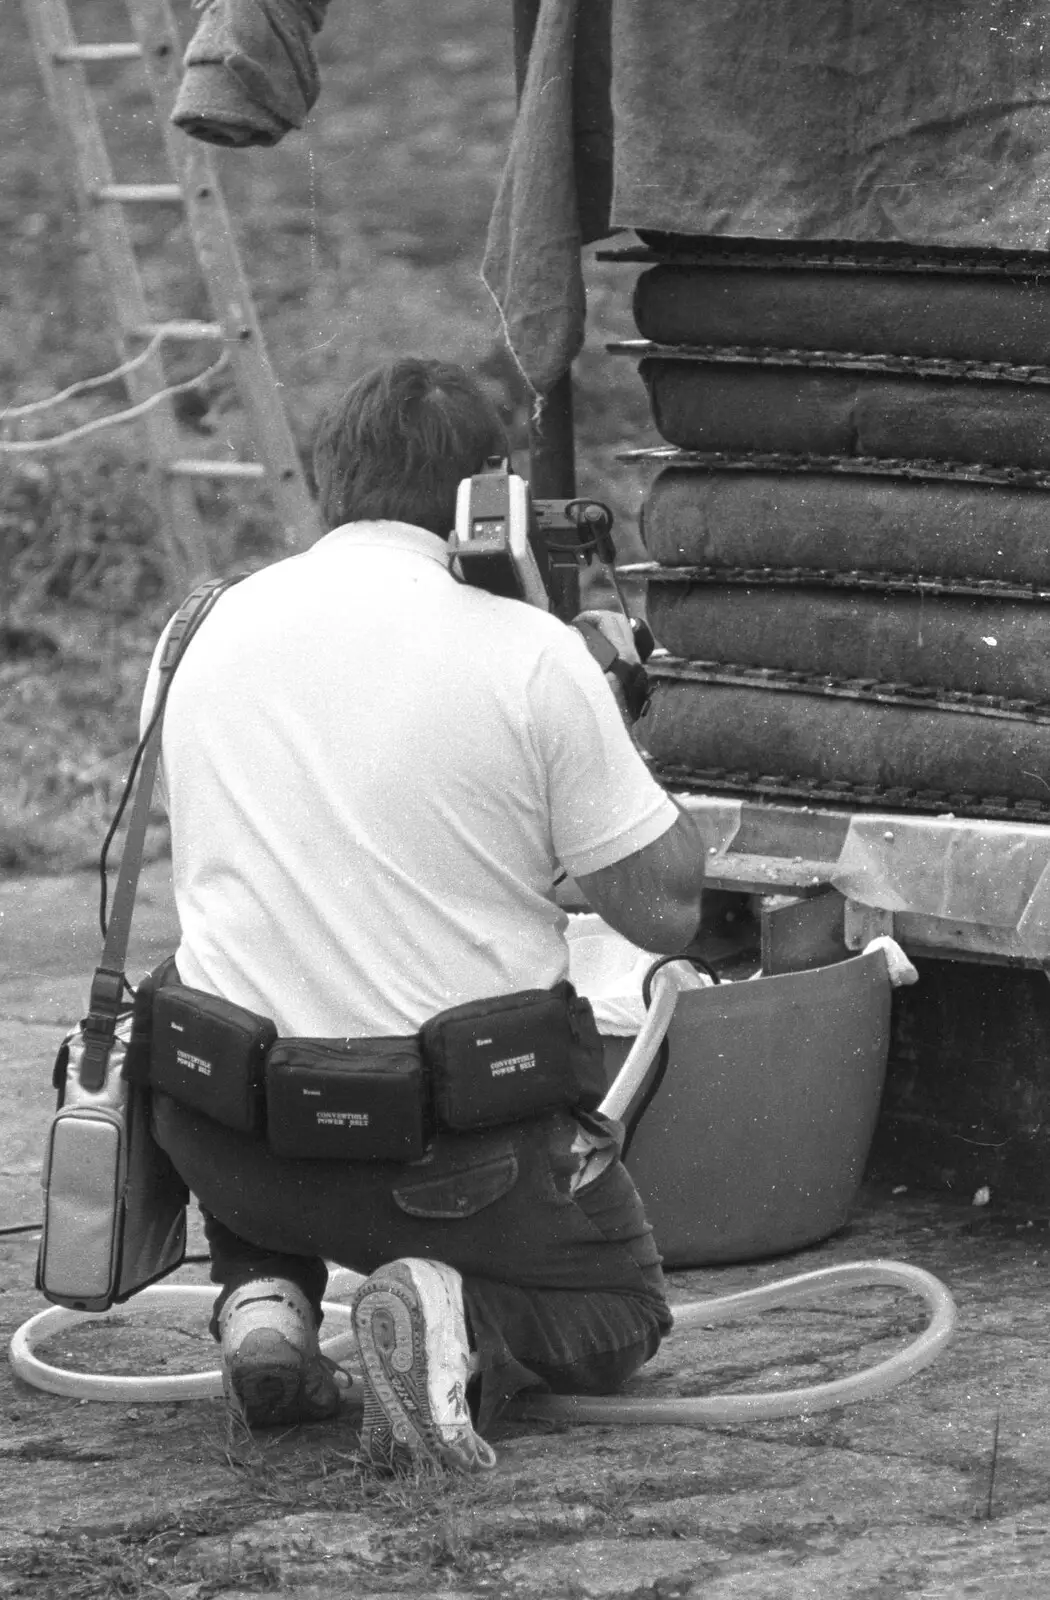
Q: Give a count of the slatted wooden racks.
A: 6